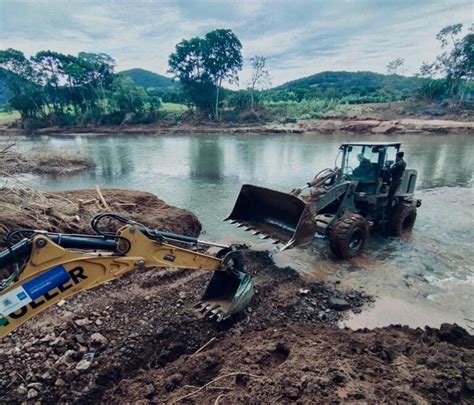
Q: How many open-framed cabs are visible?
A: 1